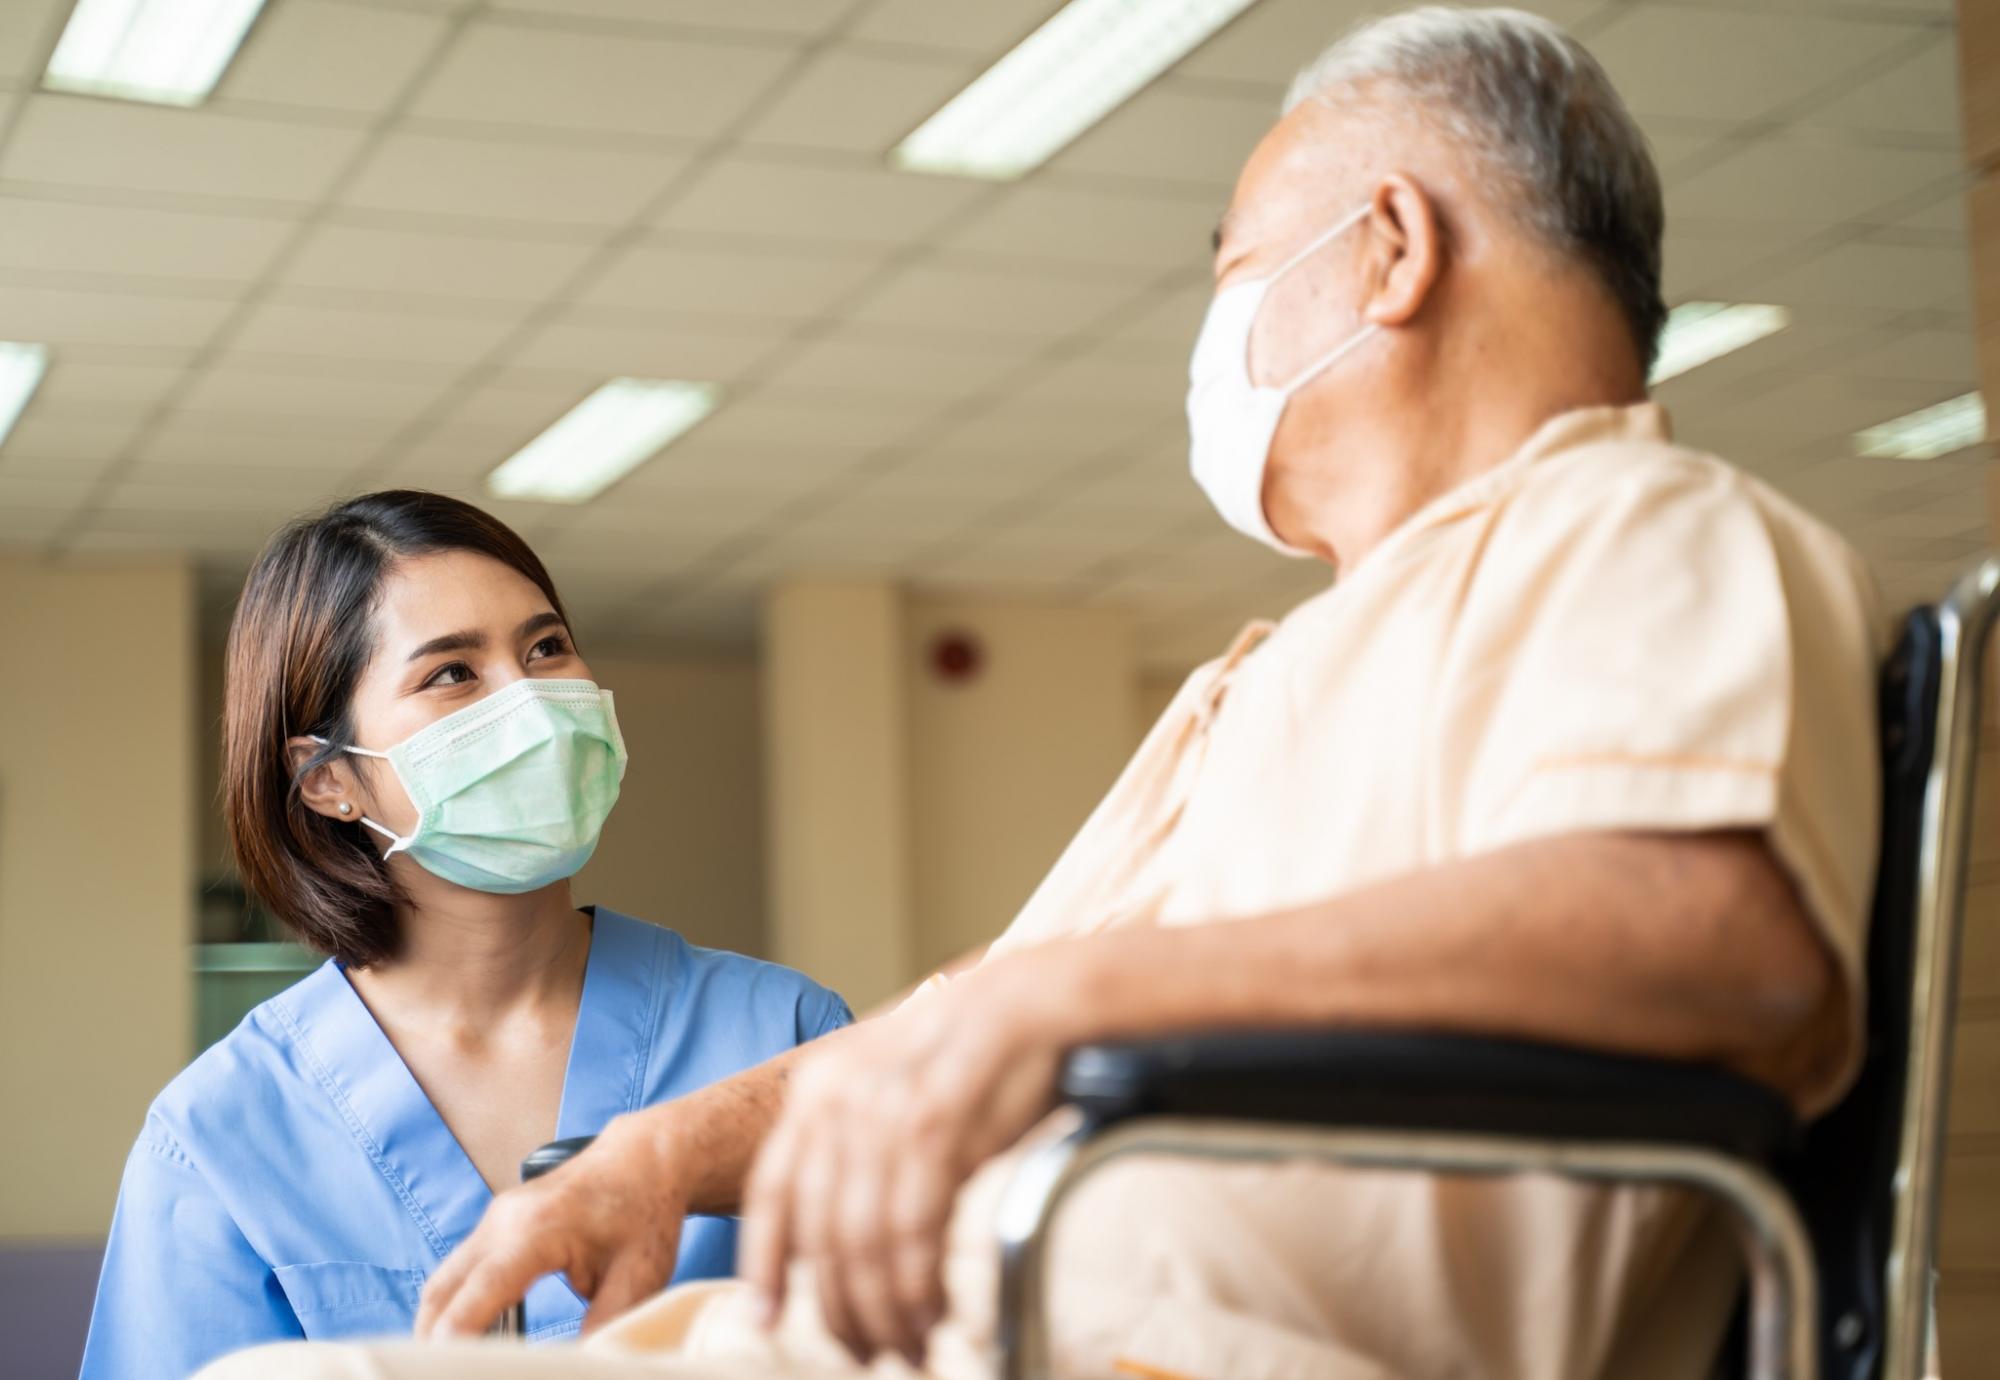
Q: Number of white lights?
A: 6